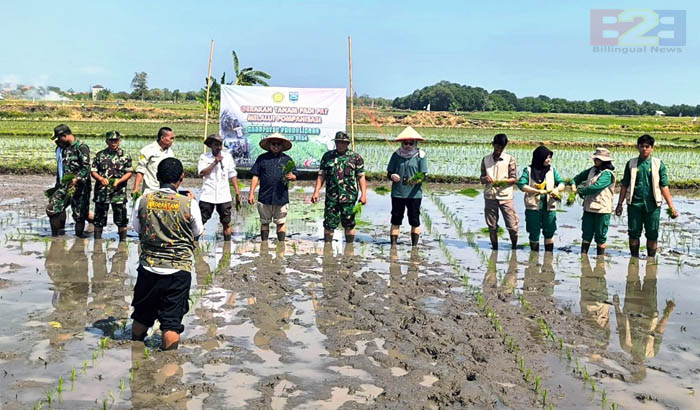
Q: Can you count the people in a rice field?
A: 12